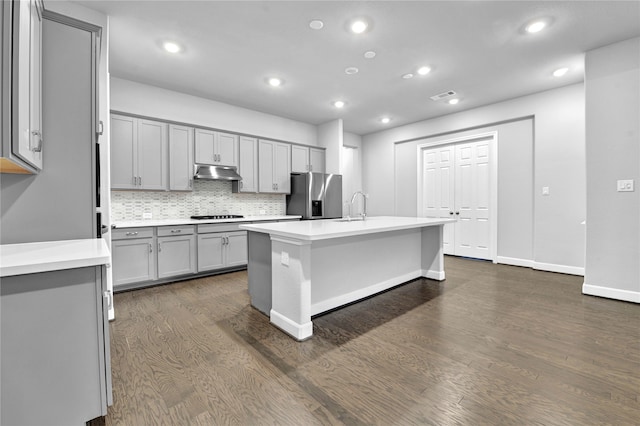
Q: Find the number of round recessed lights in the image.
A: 9